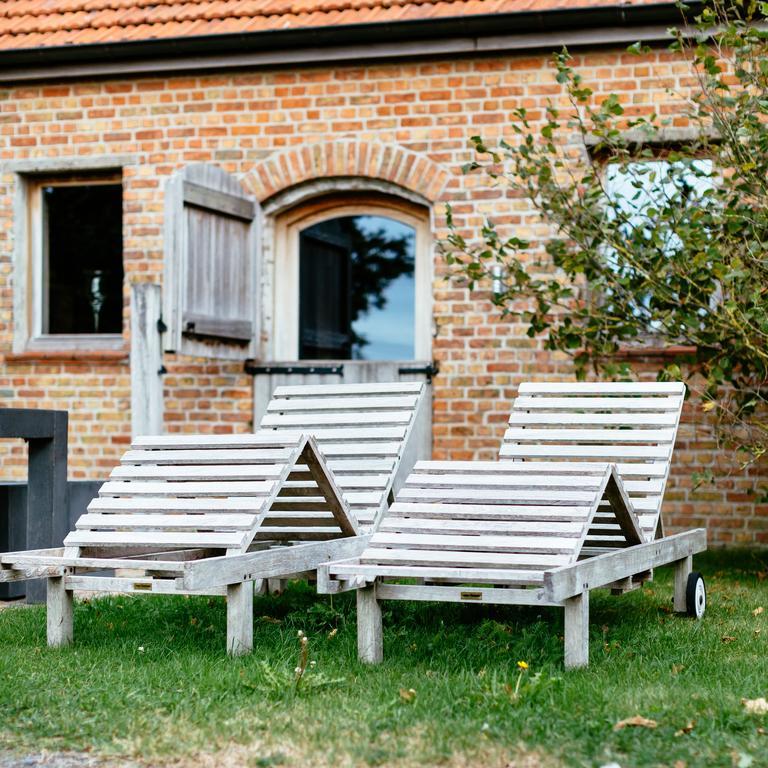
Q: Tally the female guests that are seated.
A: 0